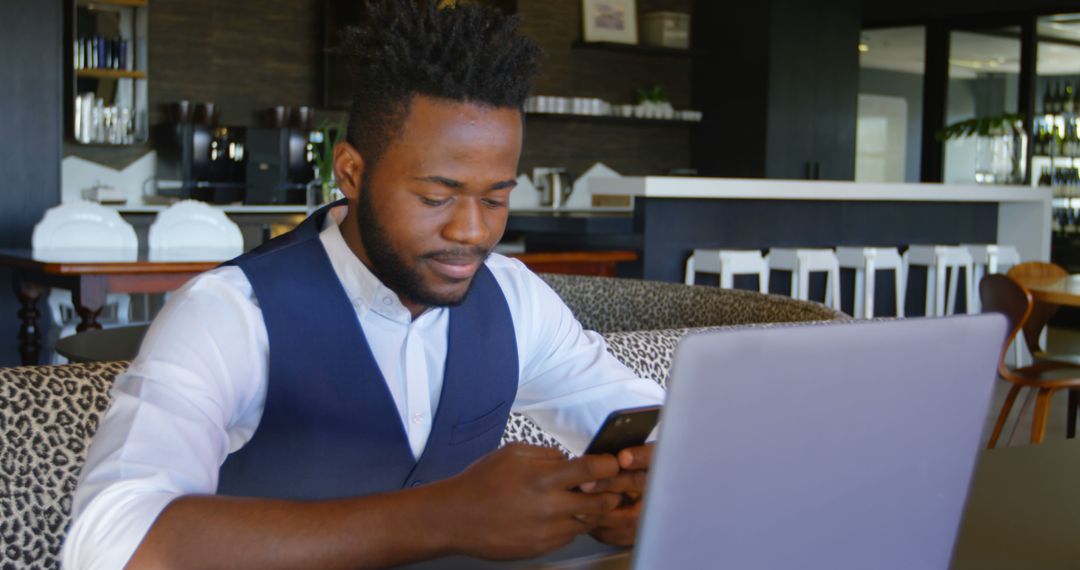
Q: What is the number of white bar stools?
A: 5